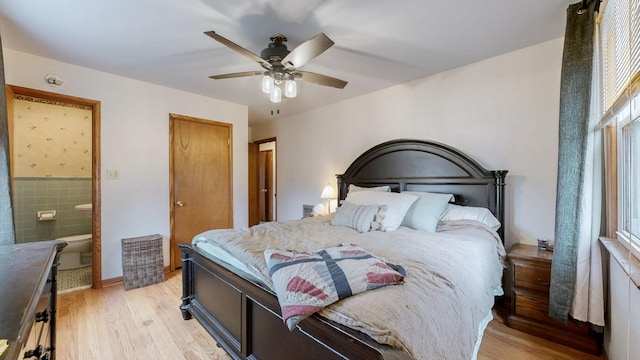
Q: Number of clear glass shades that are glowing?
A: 3